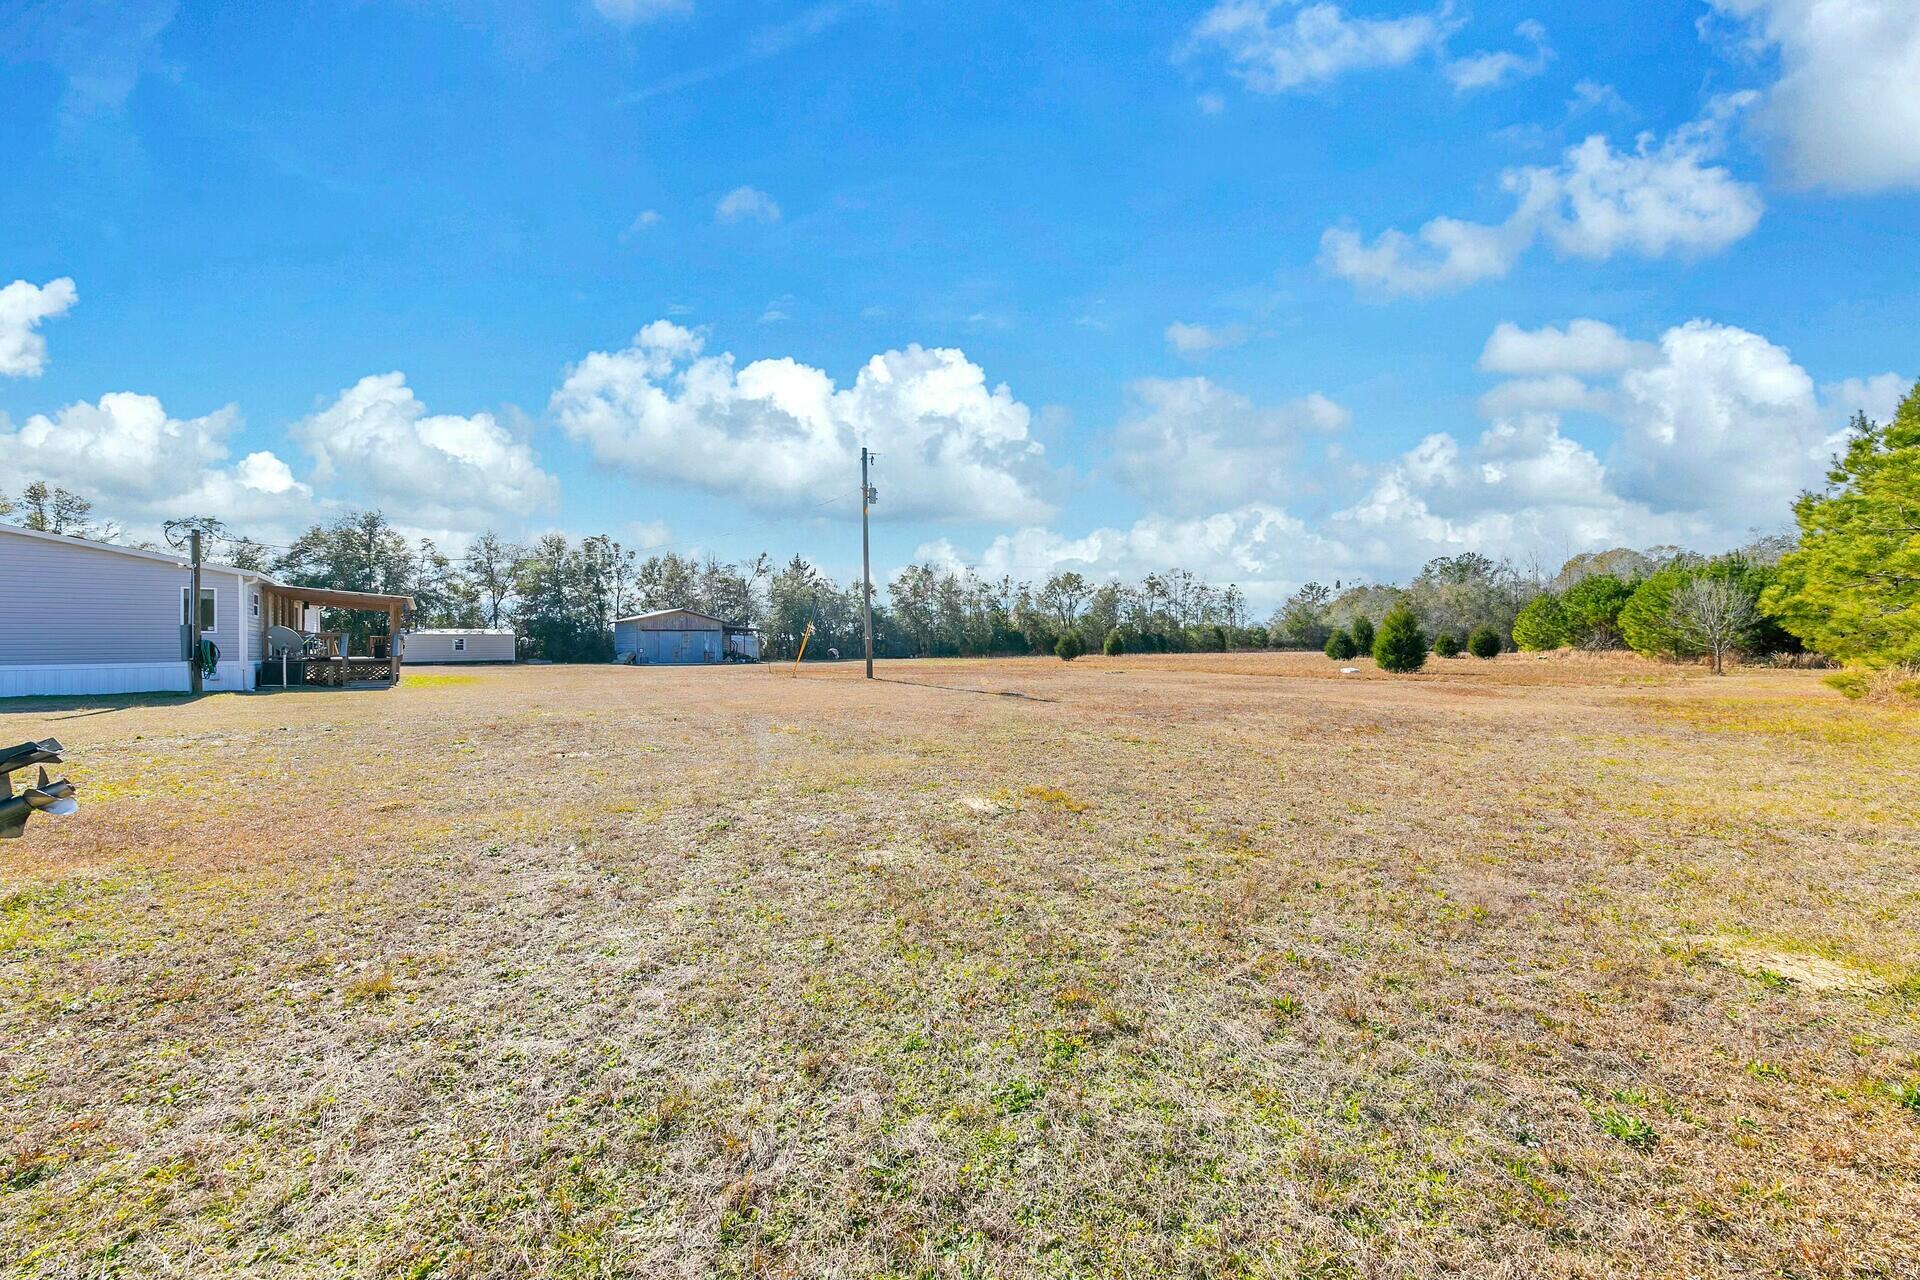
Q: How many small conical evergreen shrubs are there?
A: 7